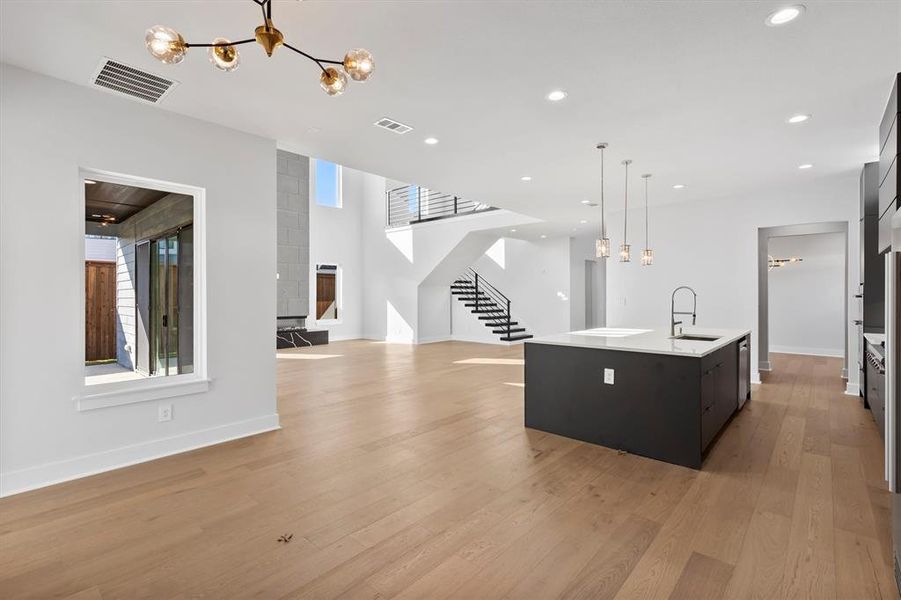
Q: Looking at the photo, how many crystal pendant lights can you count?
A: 3